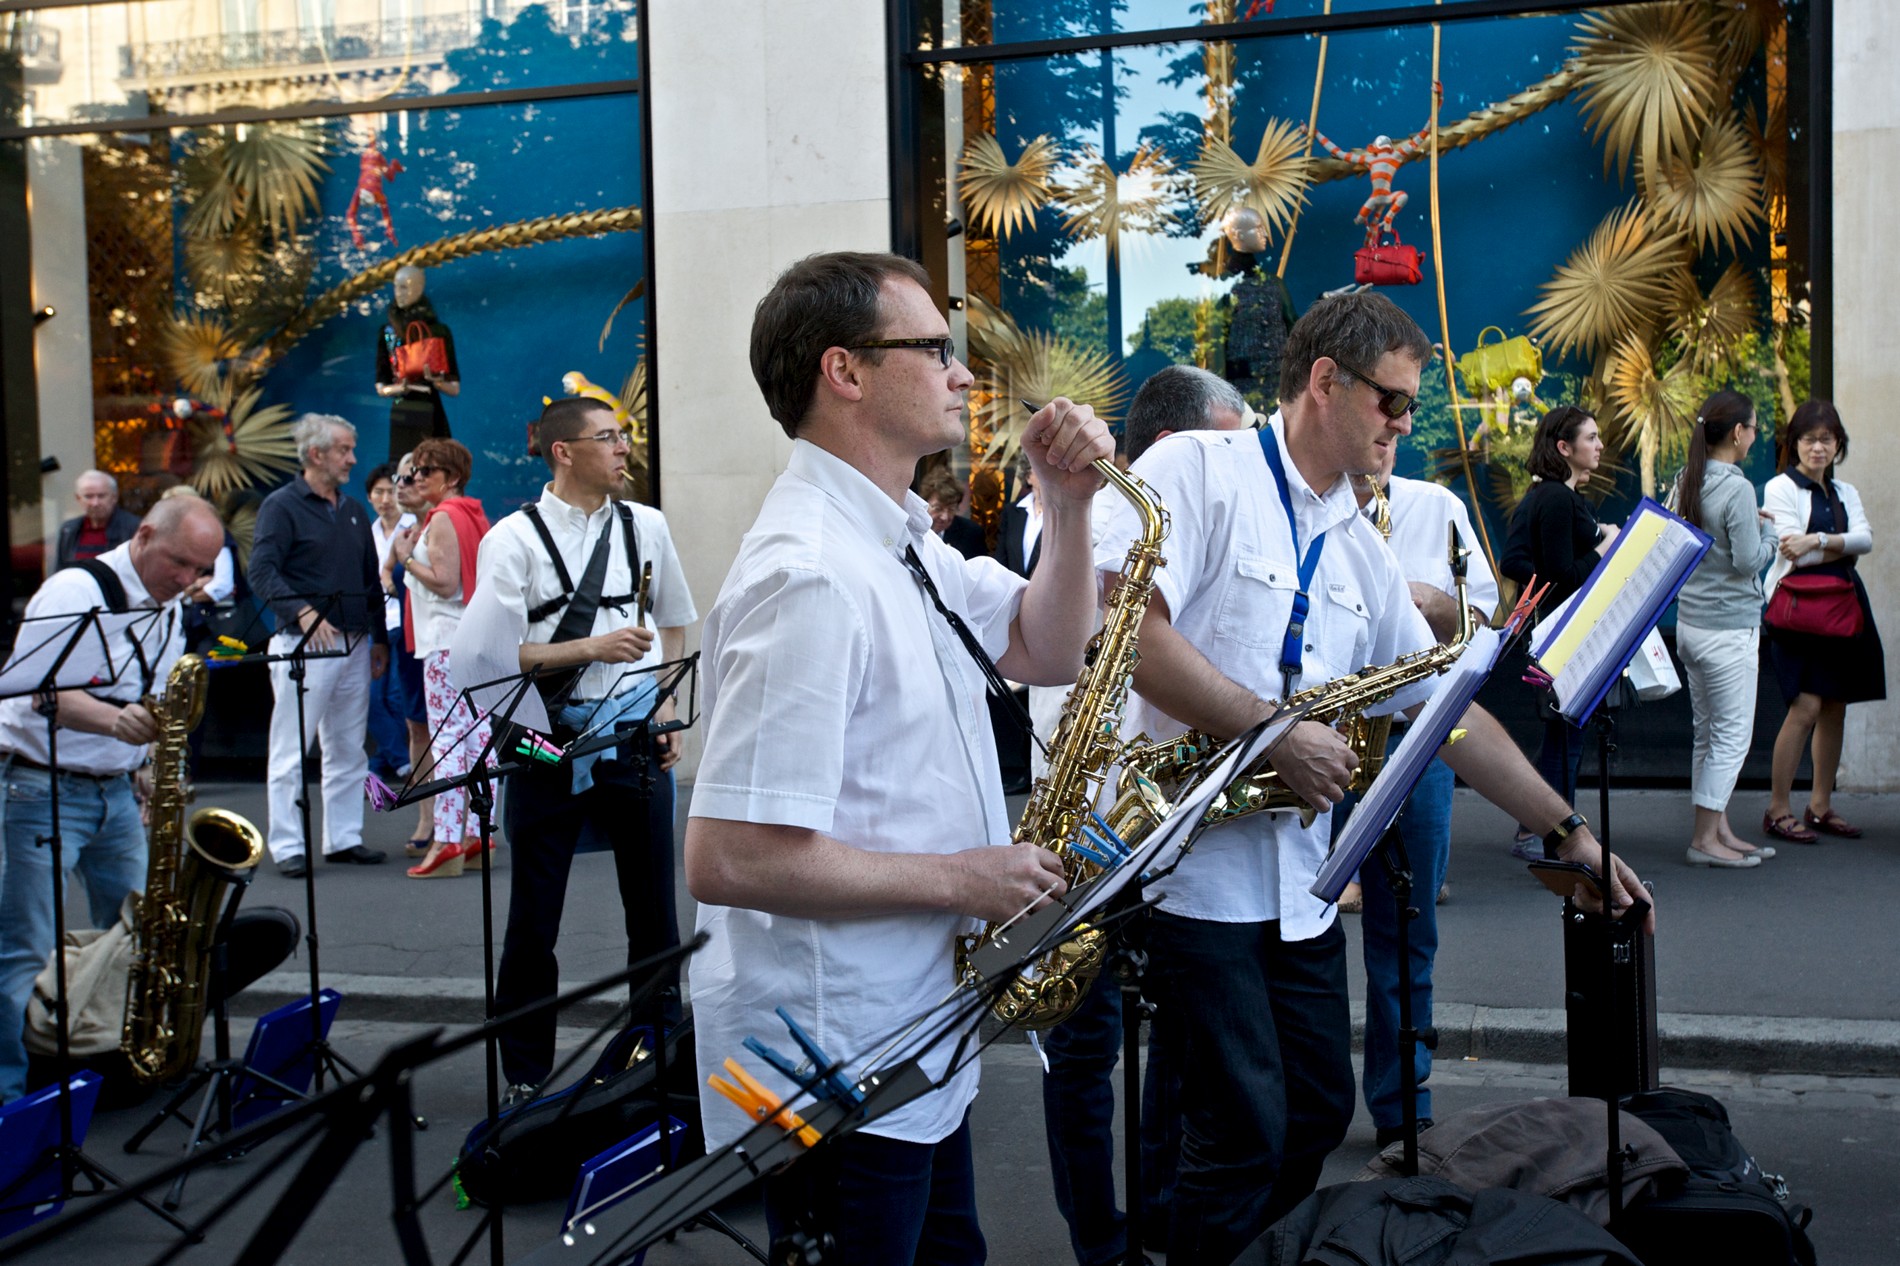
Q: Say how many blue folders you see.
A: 5